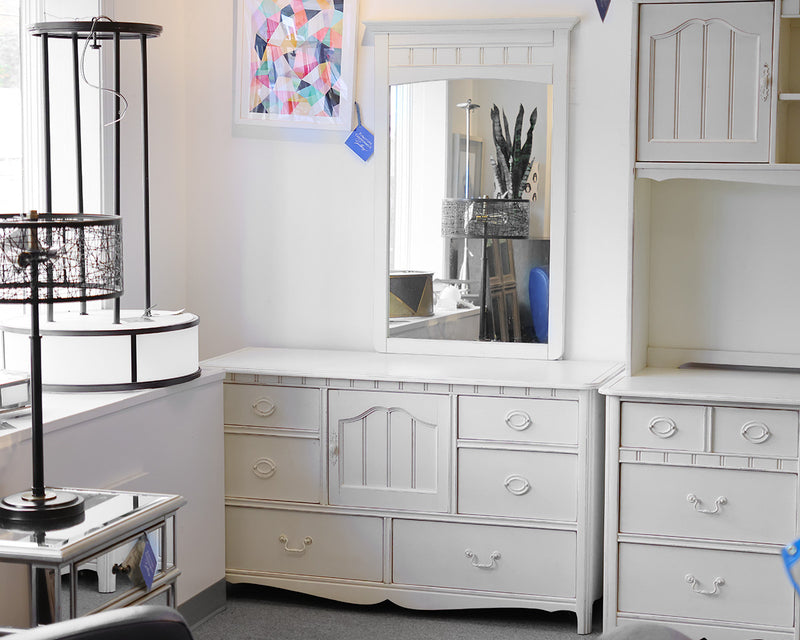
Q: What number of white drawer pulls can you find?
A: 10